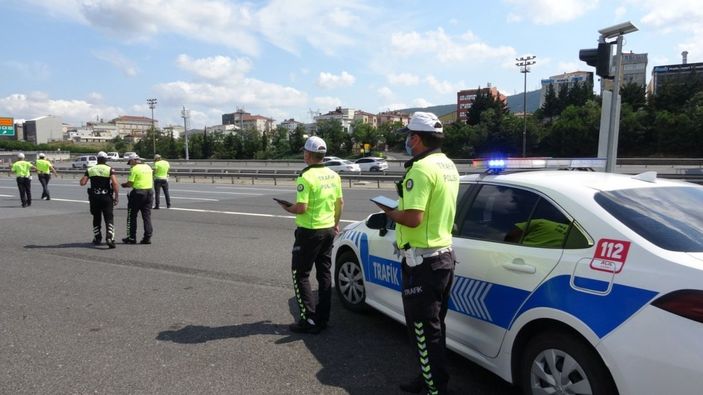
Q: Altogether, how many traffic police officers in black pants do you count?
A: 7